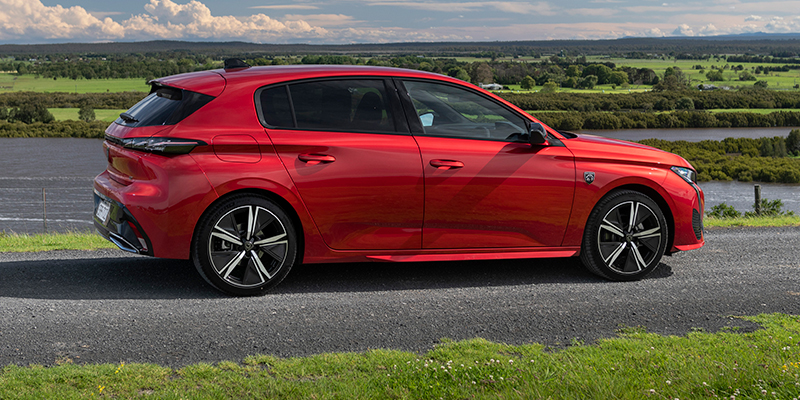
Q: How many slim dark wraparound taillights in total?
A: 1